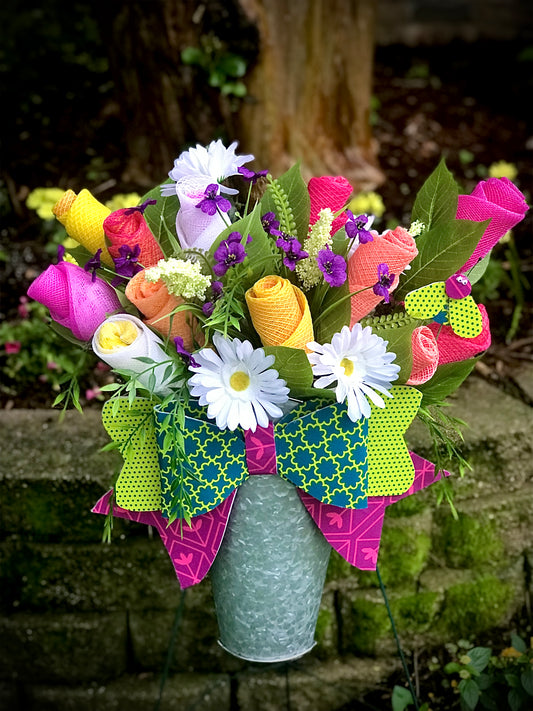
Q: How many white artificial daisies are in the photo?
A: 3